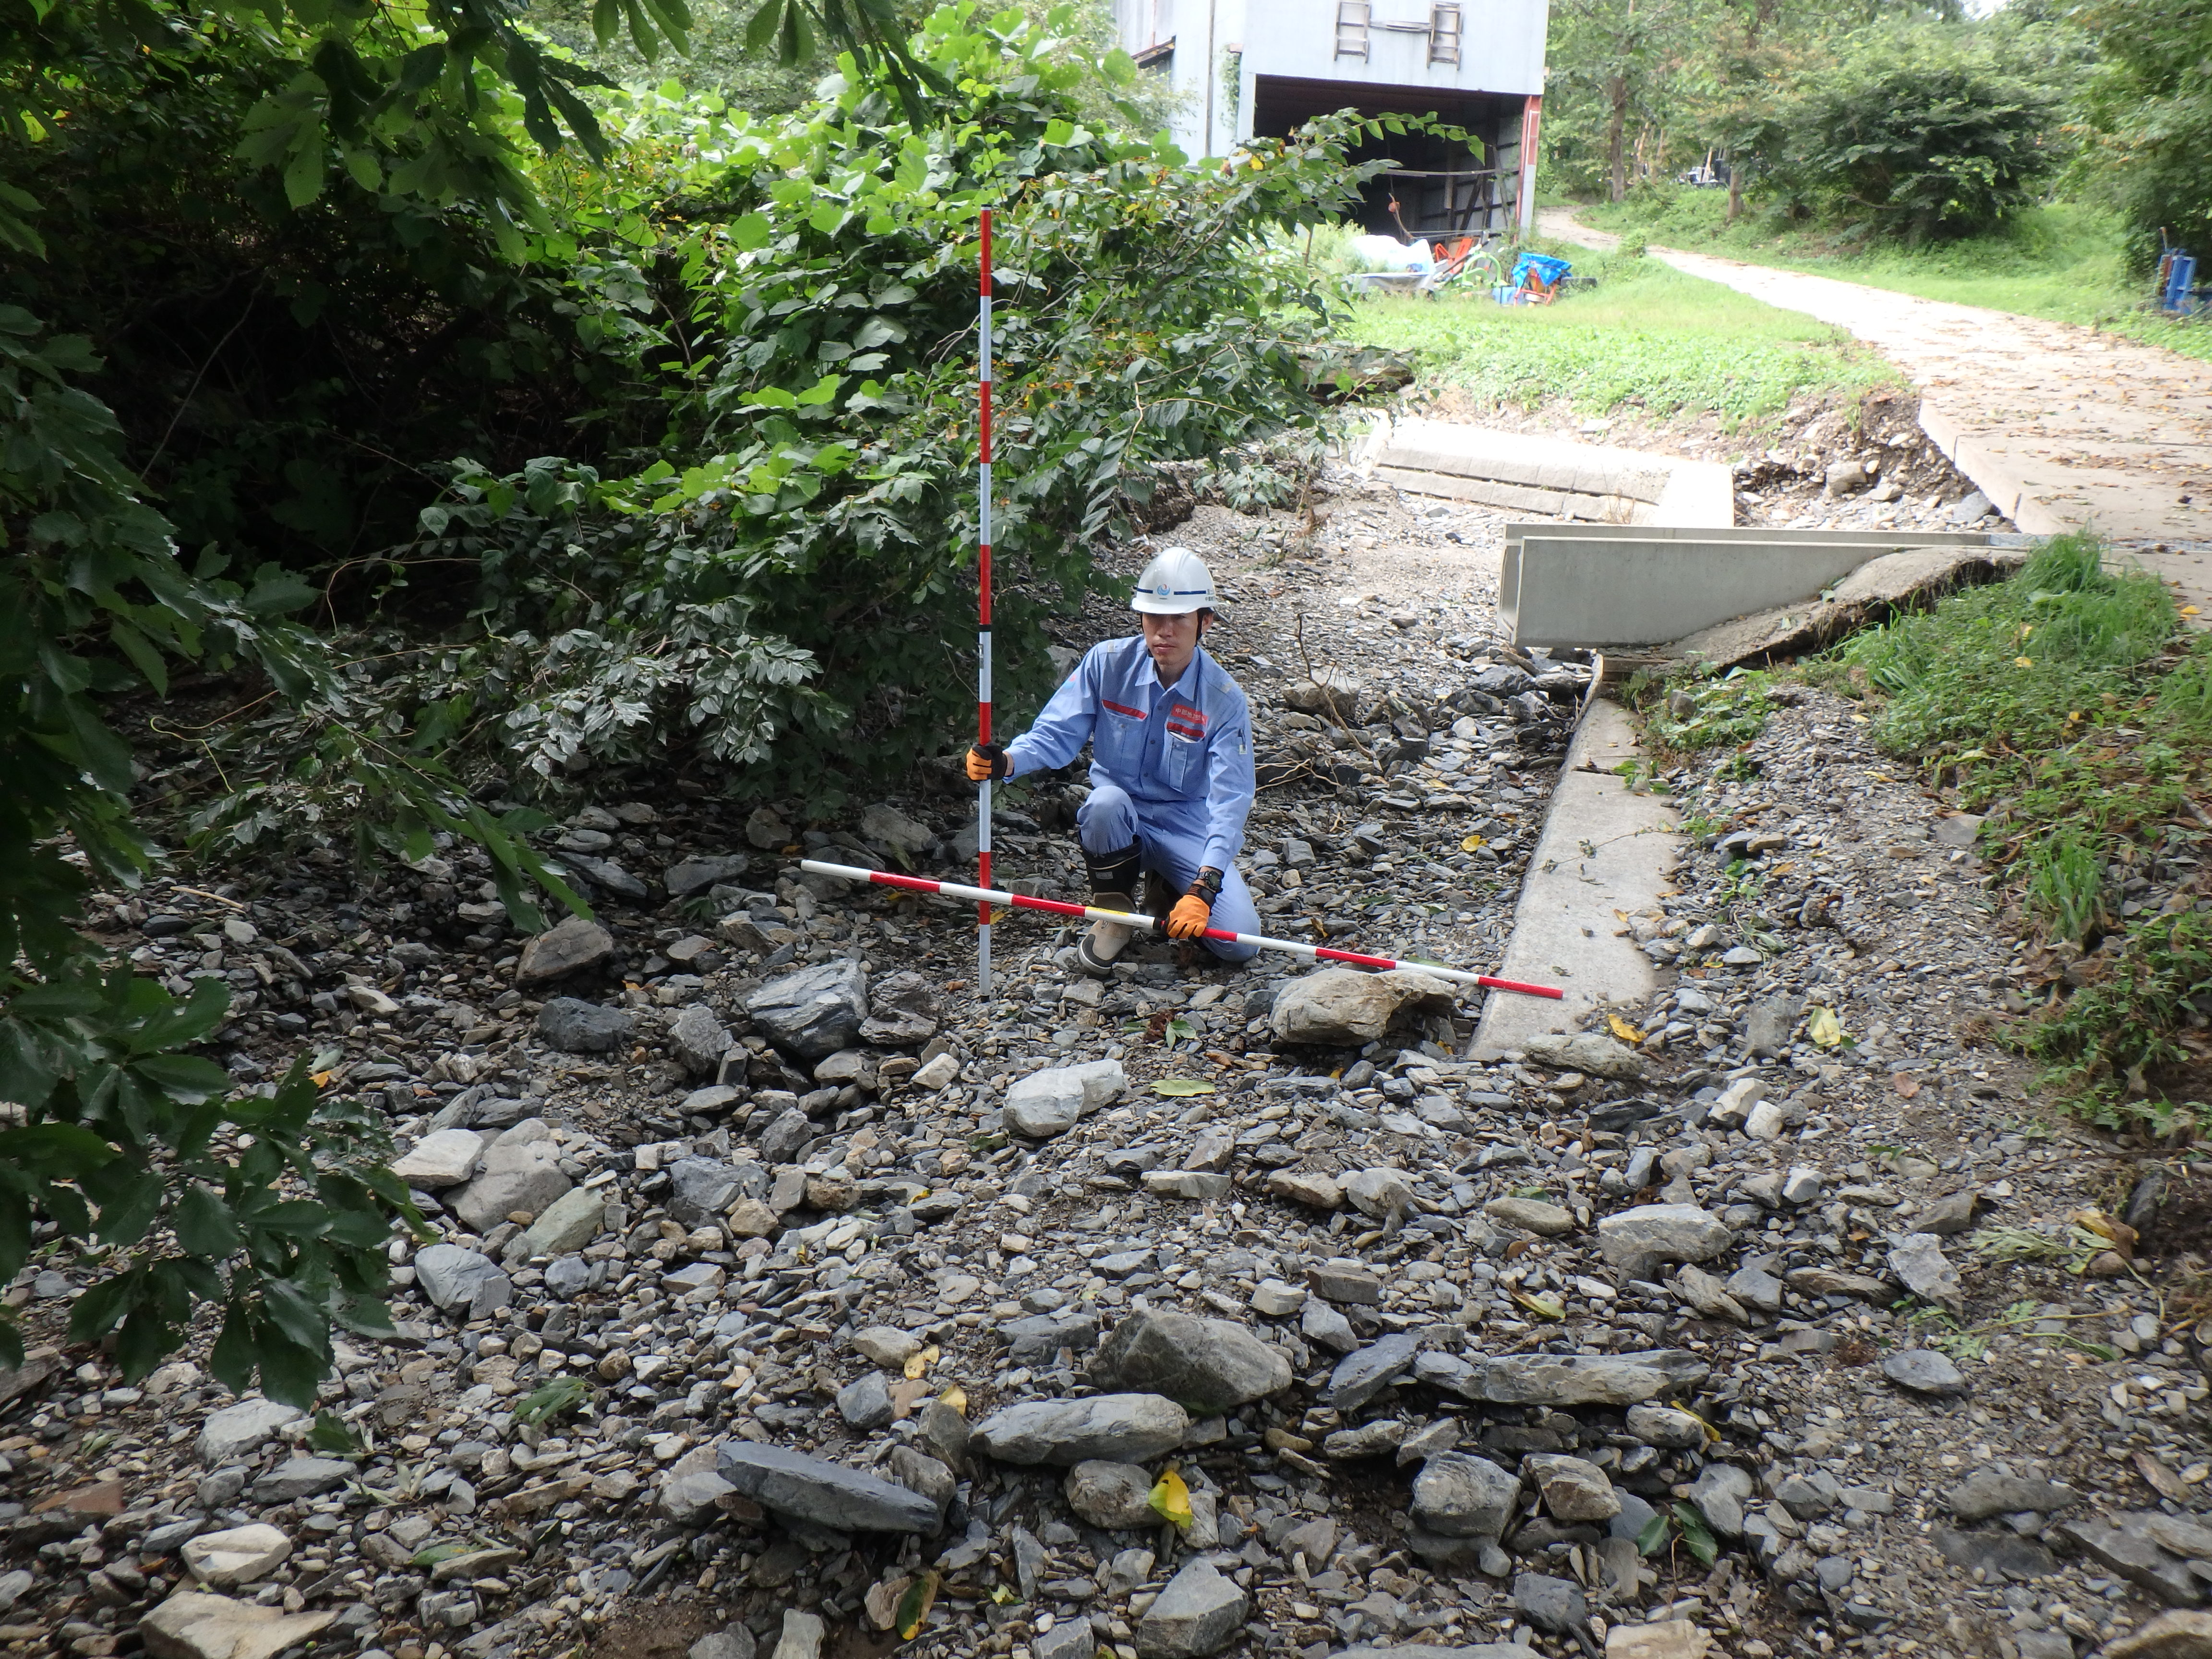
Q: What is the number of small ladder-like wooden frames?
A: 2